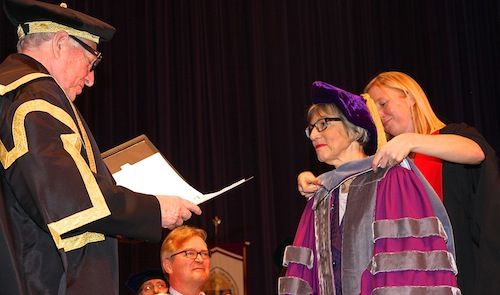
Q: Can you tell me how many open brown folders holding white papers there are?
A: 1